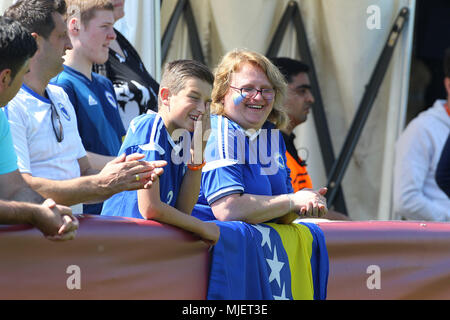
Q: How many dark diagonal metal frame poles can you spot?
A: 5